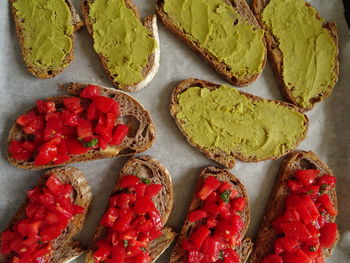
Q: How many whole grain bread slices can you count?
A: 10